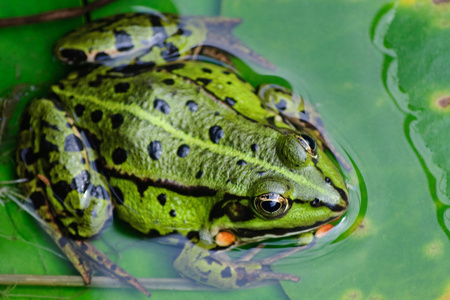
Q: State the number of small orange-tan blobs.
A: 2